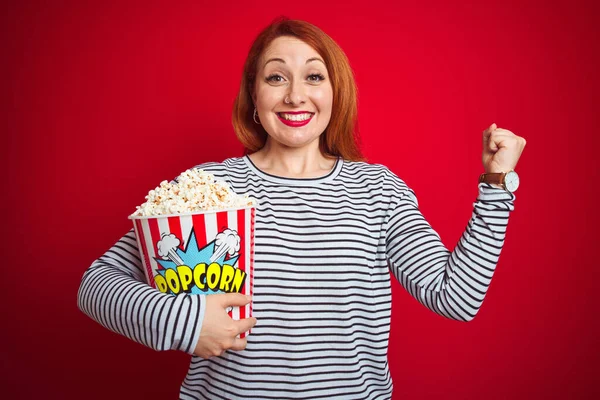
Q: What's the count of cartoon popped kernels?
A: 2